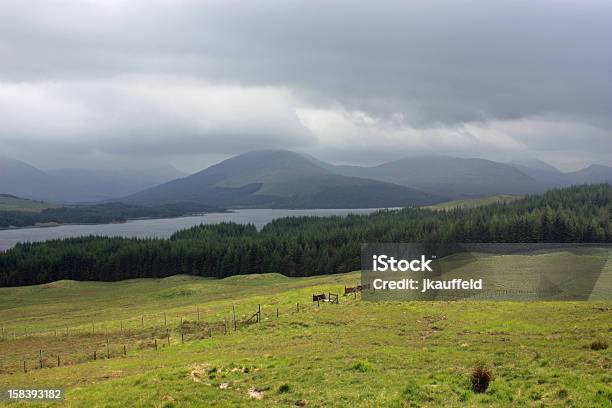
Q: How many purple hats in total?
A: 0